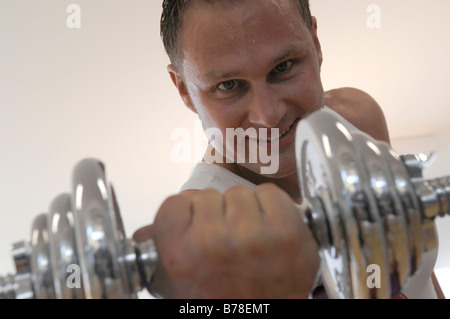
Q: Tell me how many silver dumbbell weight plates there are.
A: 6